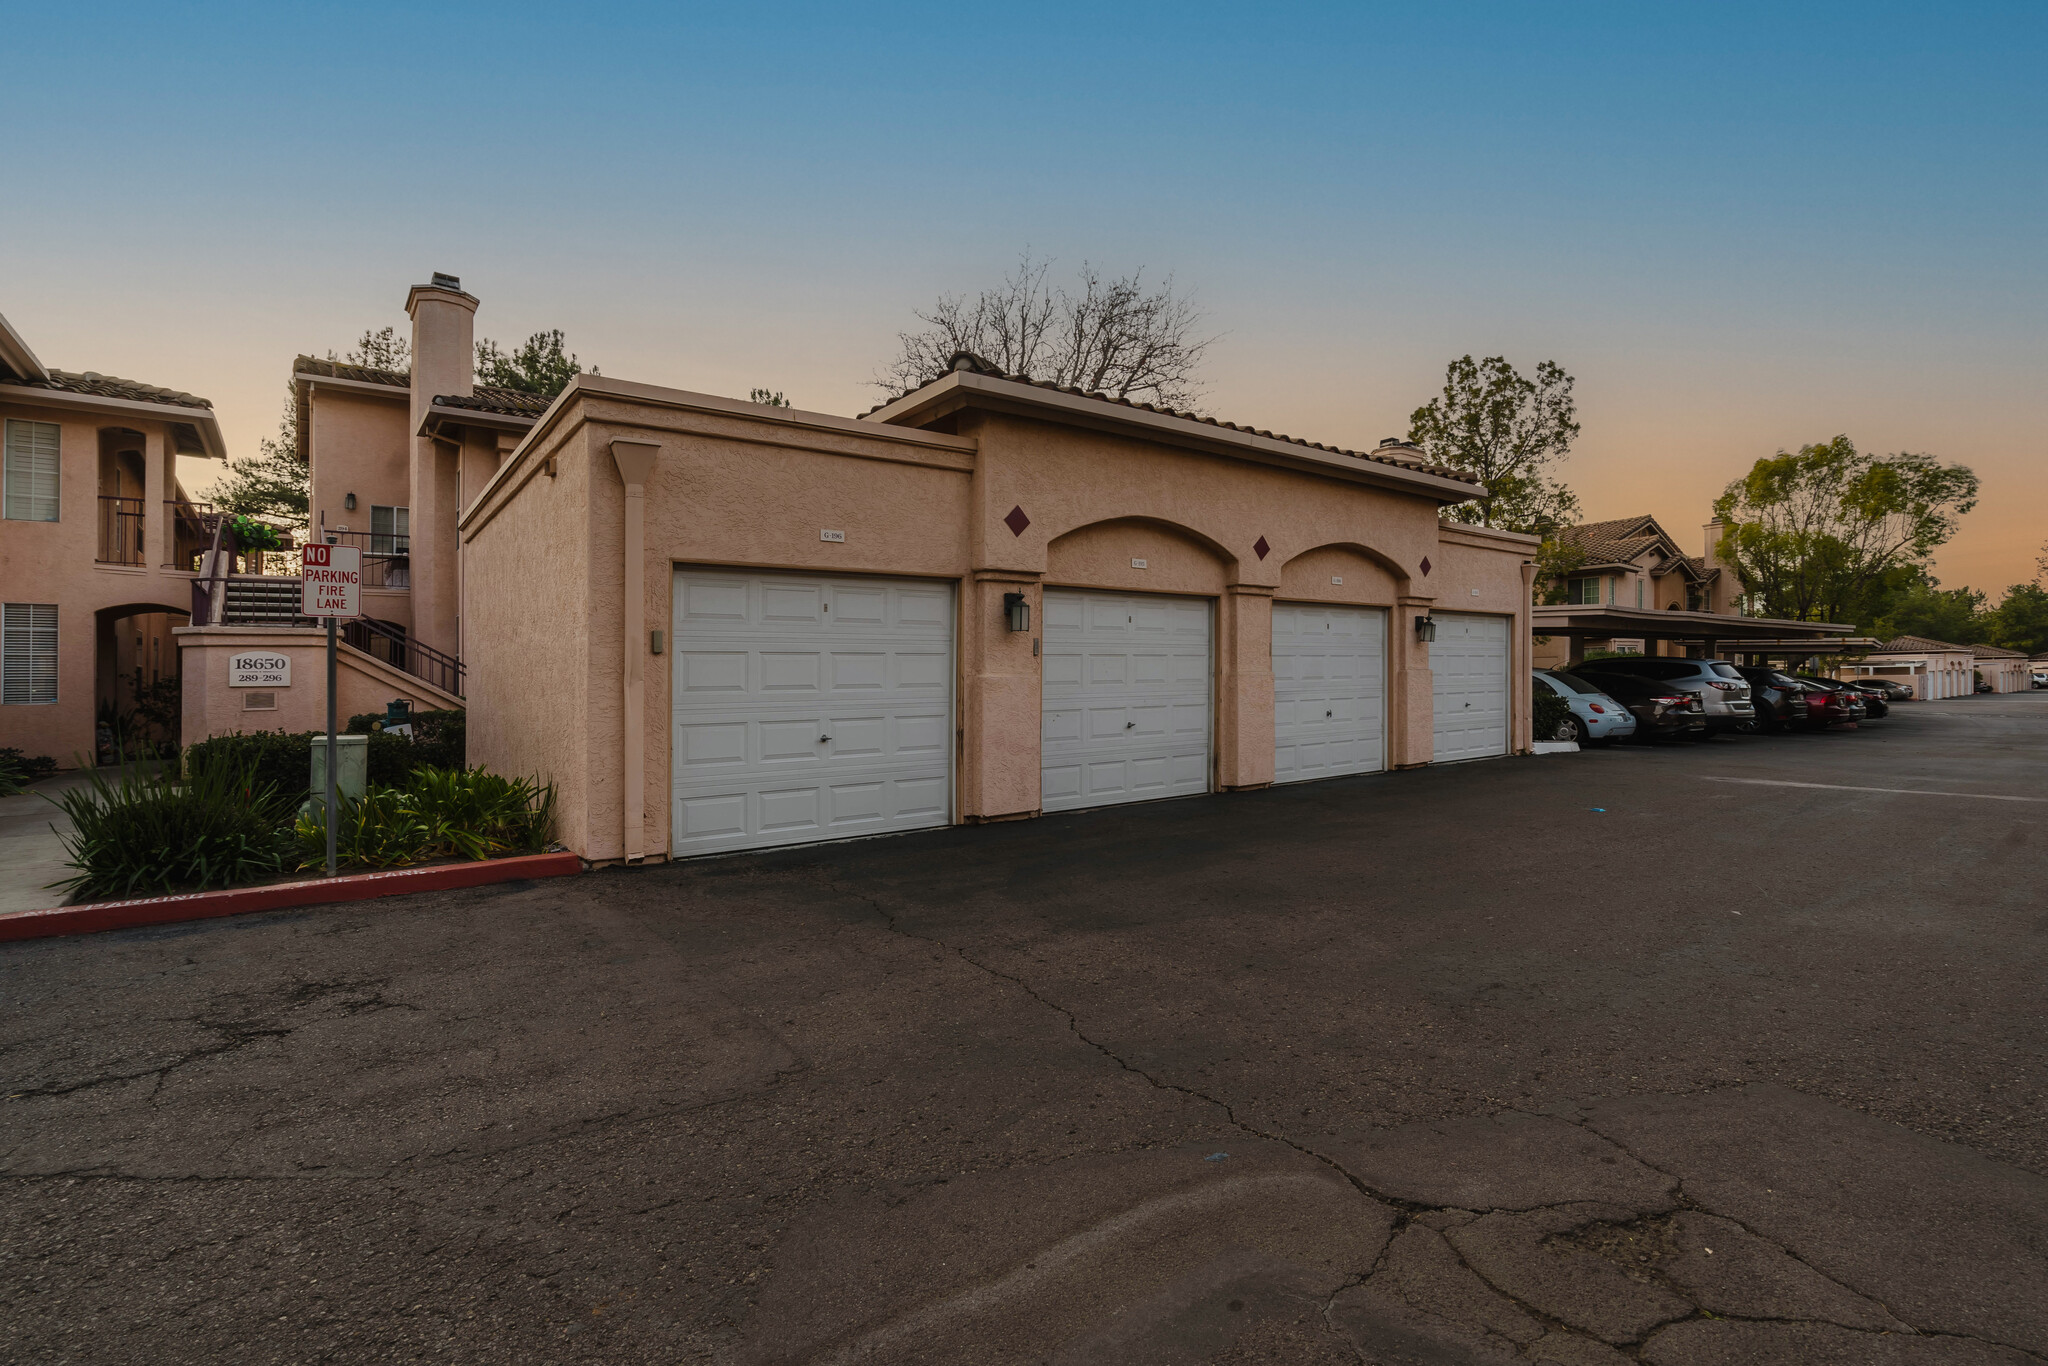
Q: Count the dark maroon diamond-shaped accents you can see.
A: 3